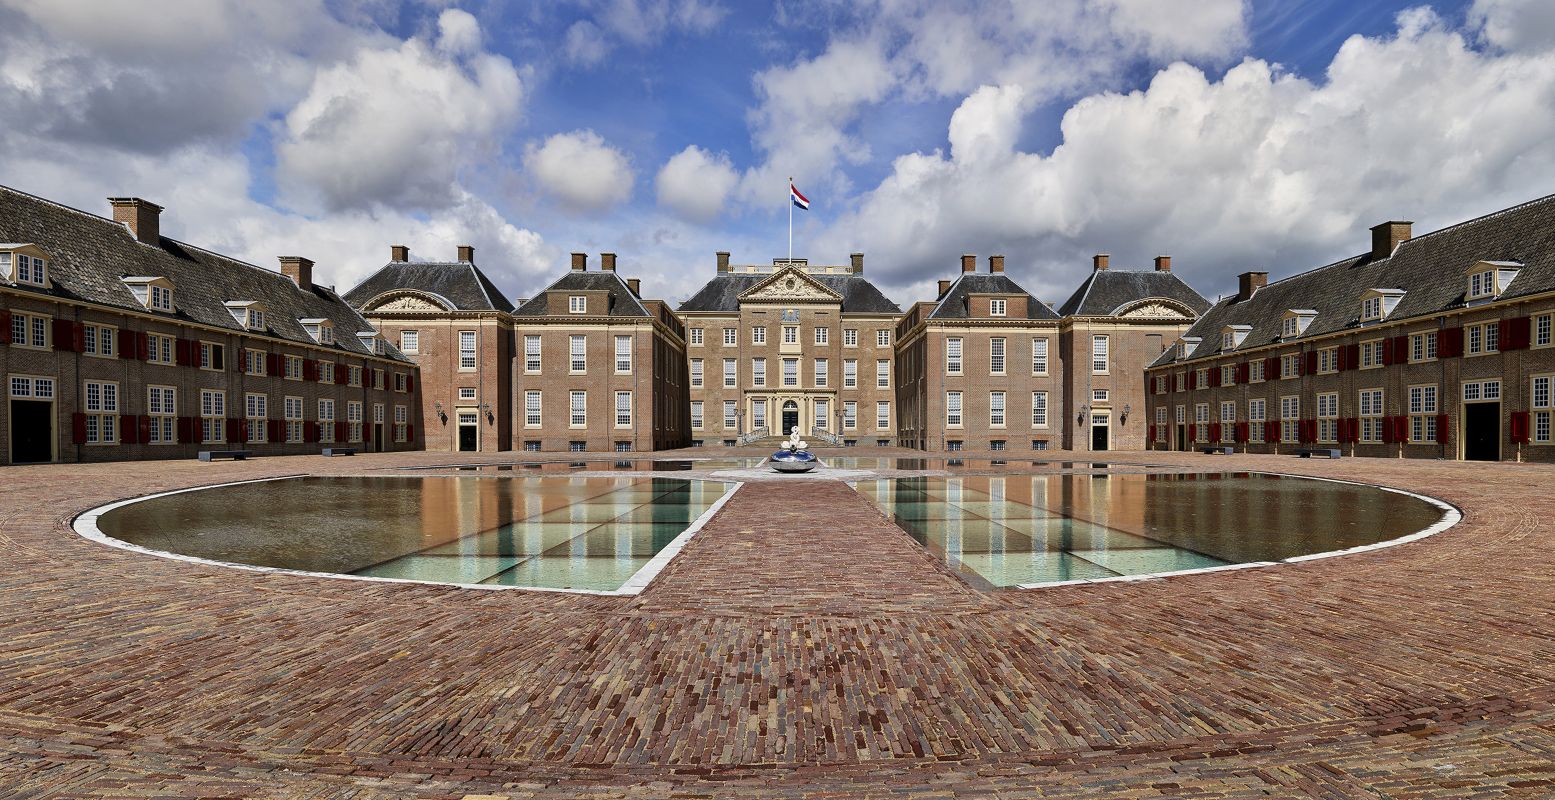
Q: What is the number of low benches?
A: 4